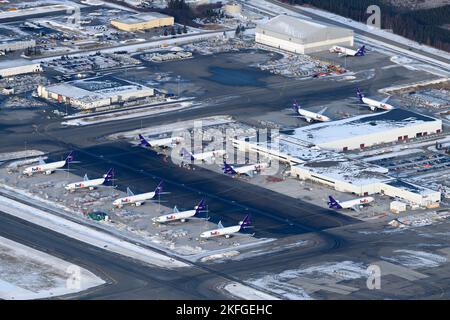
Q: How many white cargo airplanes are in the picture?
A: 12